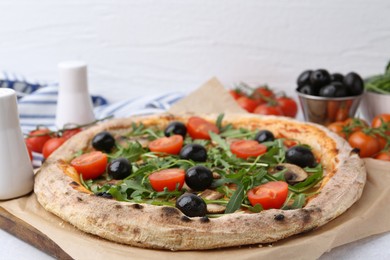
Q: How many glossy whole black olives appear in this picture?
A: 14